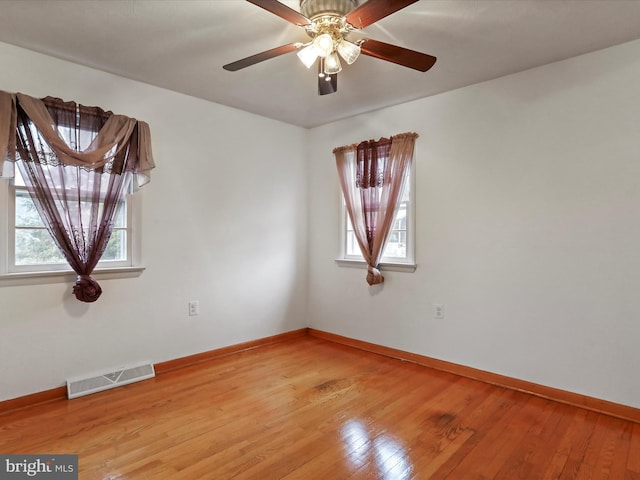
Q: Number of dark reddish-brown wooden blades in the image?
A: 5